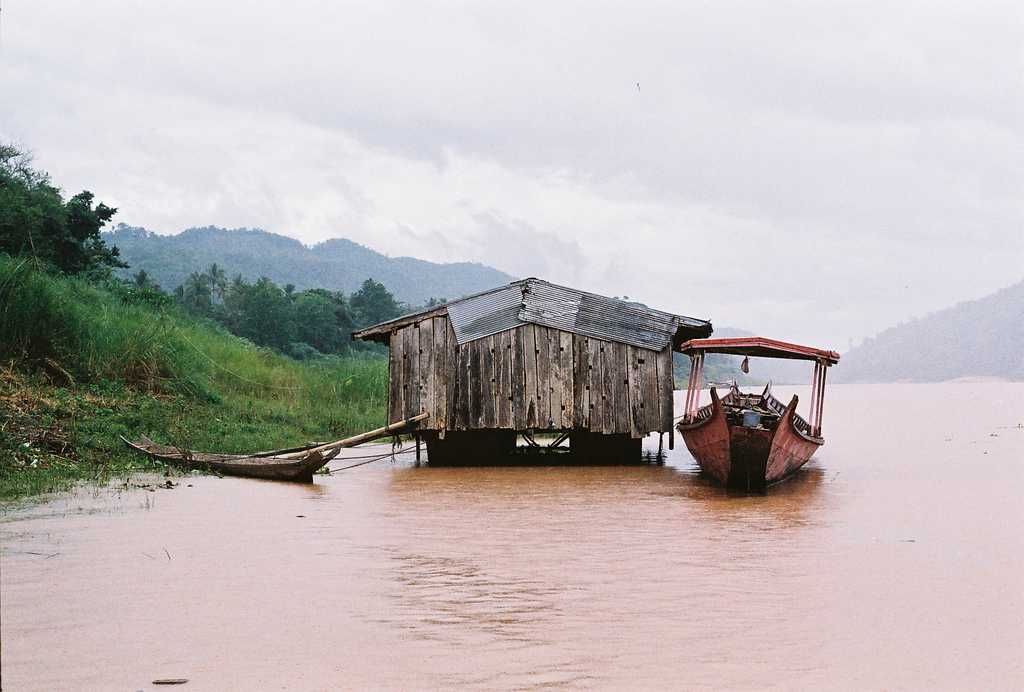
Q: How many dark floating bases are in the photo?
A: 2